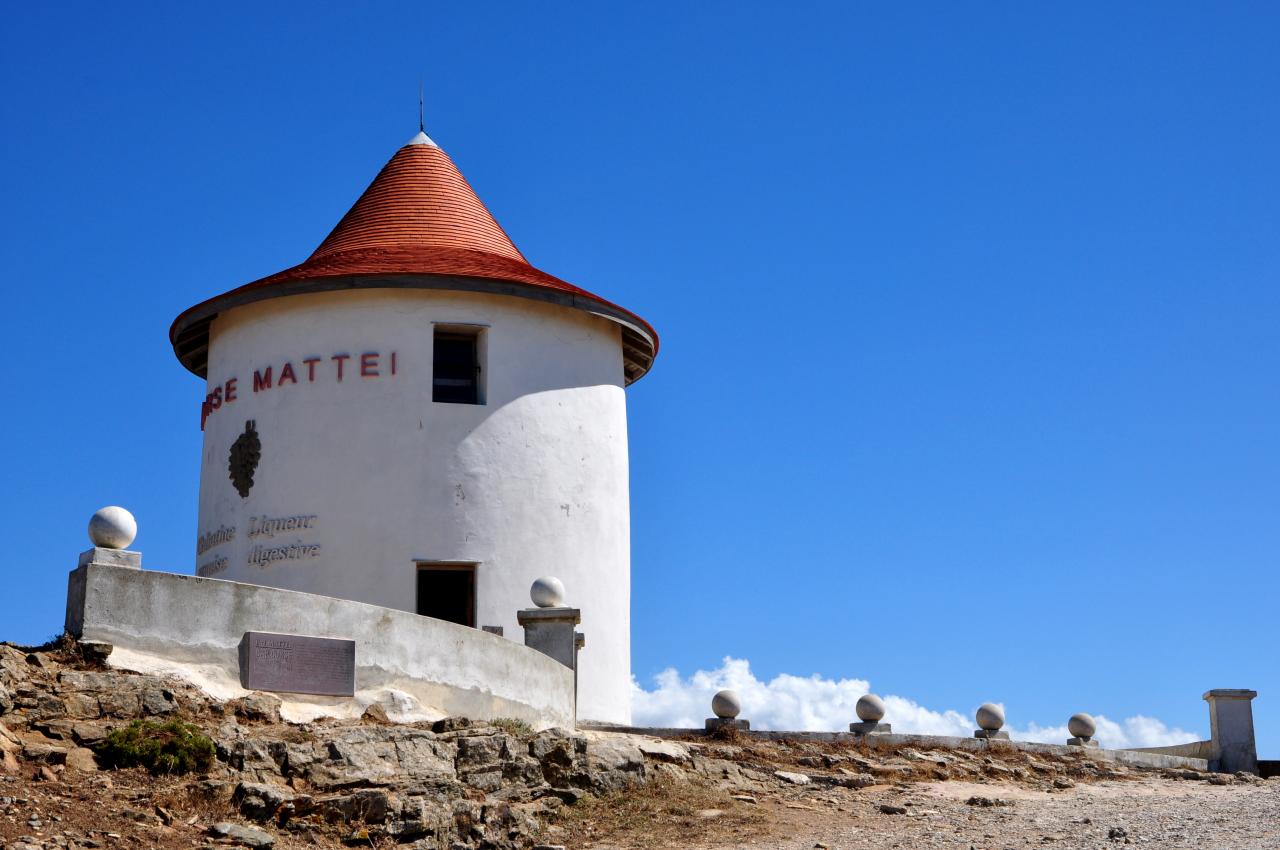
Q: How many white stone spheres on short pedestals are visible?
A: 6